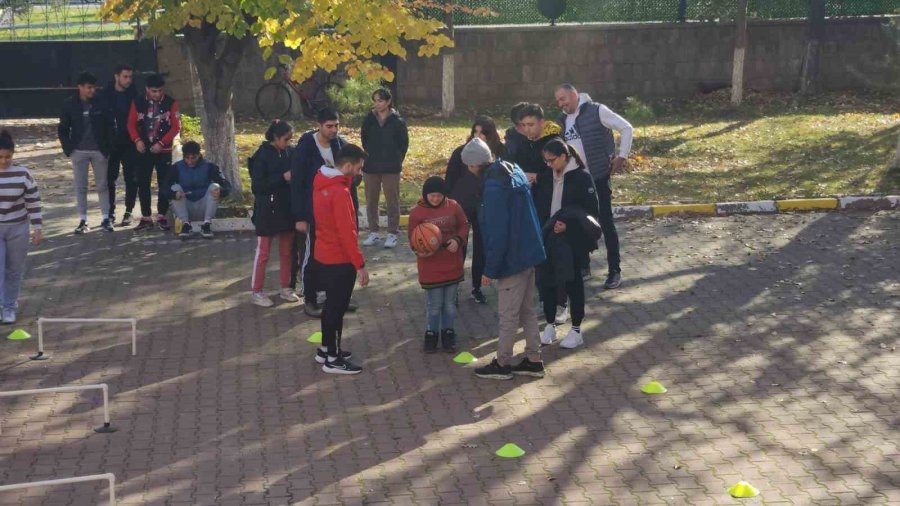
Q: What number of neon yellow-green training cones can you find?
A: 6